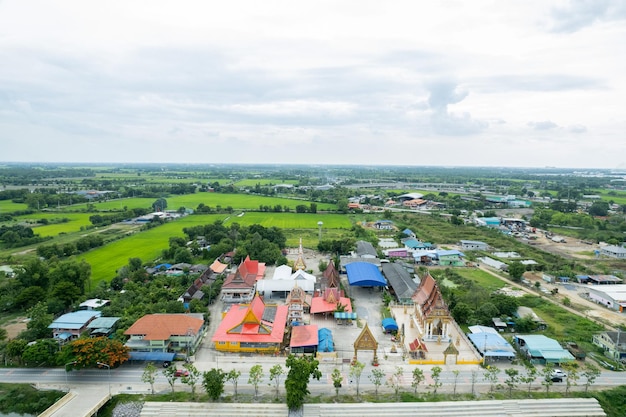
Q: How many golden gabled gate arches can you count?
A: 2